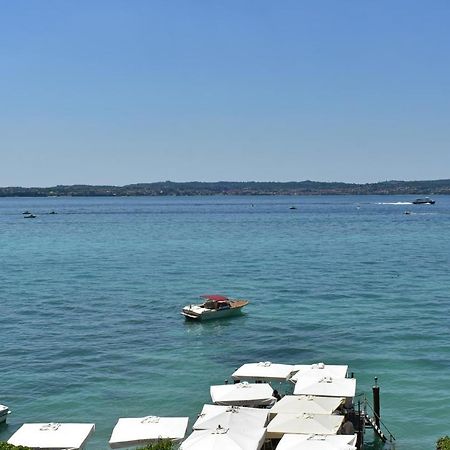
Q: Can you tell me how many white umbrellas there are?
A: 11